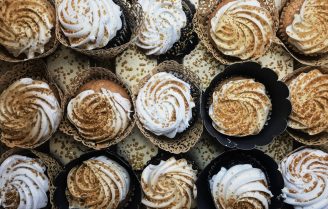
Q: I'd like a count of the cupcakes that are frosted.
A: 15